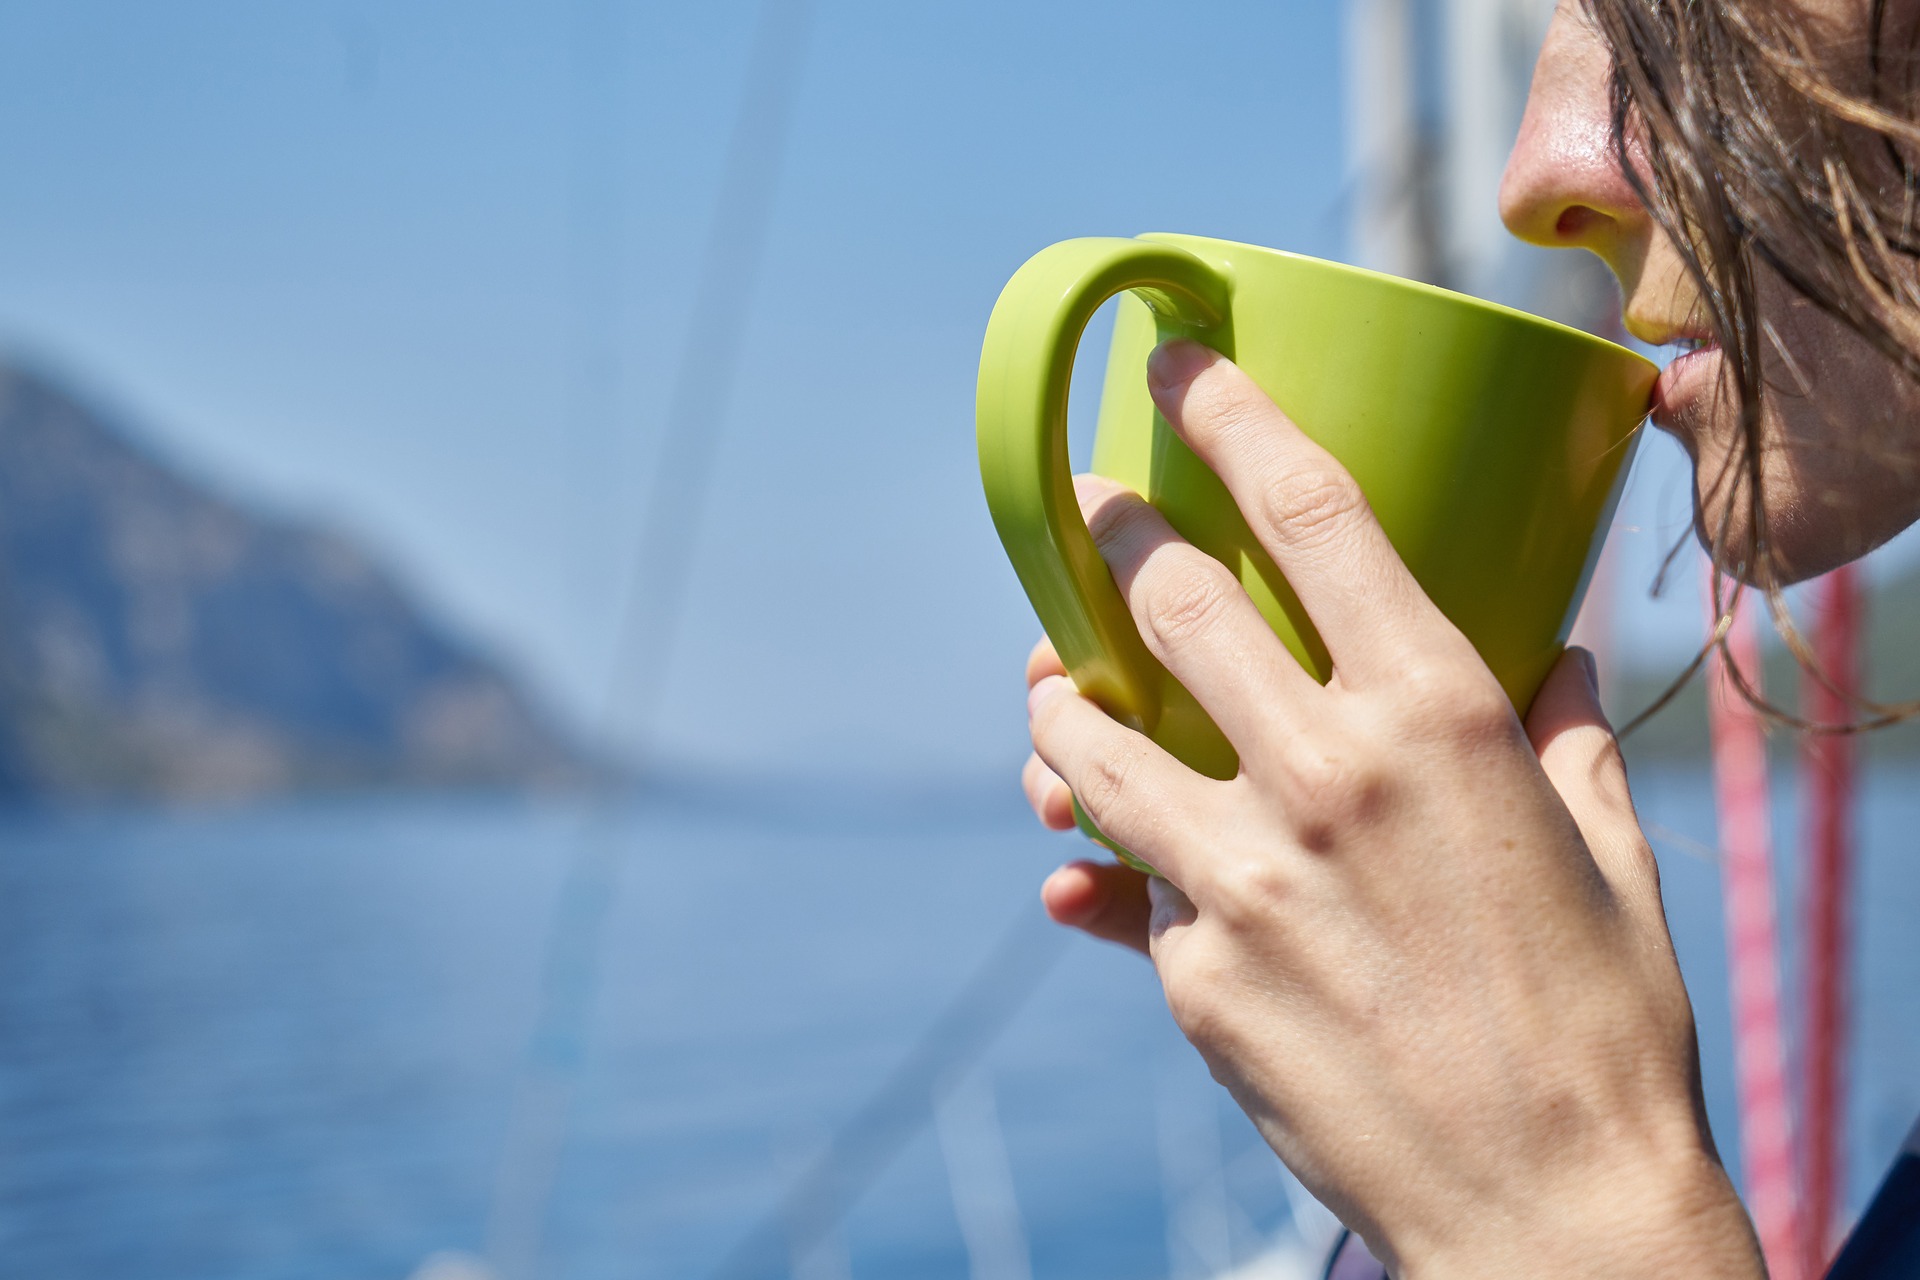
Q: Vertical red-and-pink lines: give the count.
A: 2